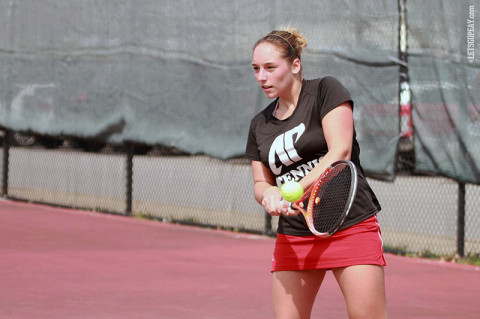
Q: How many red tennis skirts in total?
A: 1